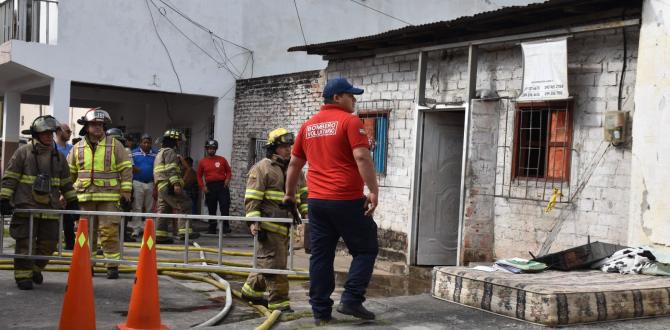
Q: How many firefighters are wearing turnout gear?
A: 4